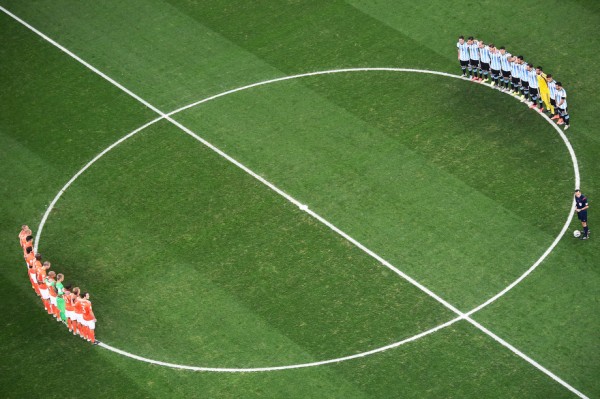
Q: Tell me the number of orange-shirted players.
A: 10